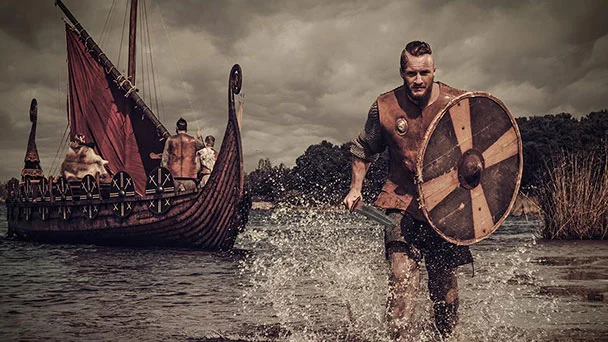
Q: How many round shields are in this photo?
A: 7